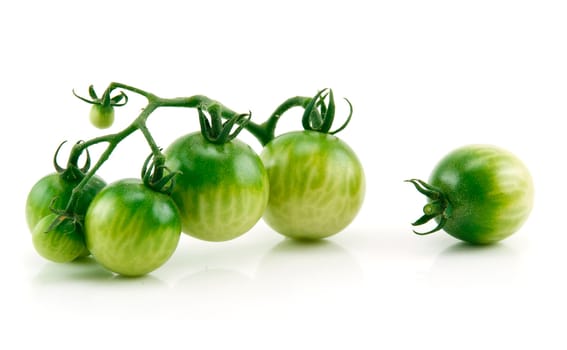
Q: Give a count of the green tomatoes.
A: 7